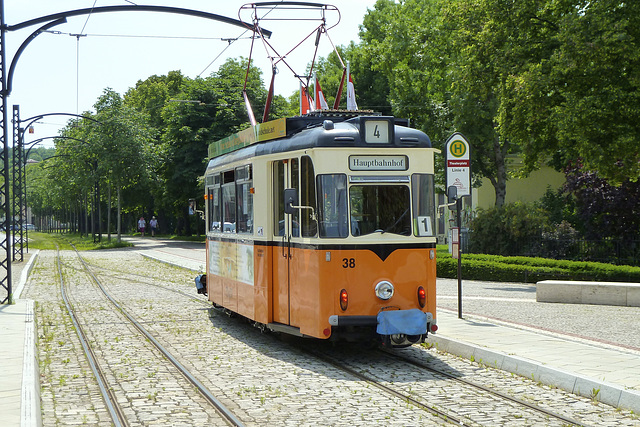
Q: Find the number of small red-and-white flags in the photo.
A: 3